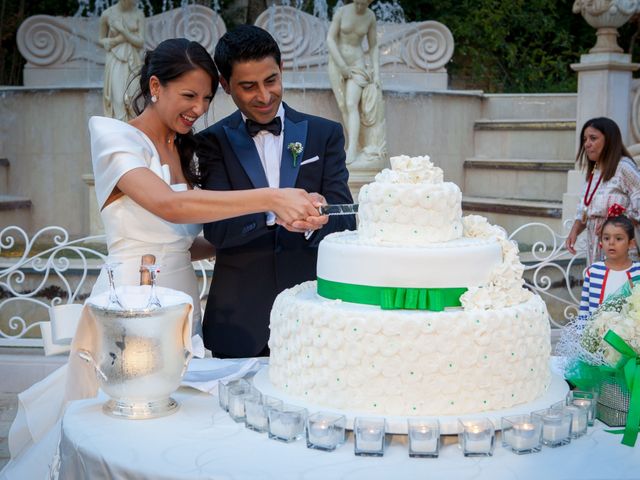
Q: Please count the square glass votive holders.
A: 12